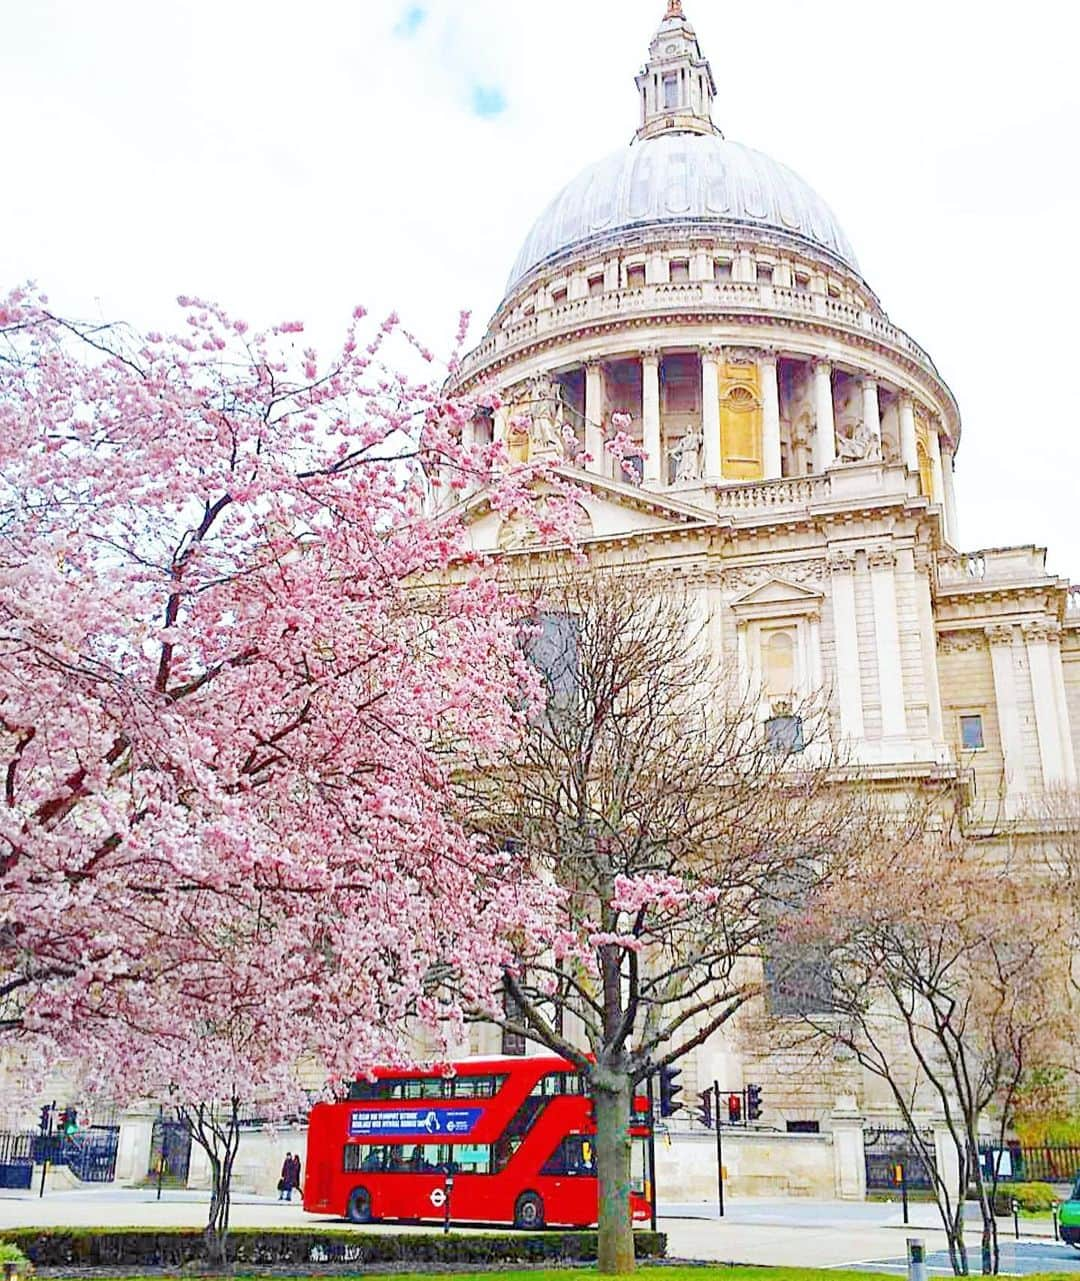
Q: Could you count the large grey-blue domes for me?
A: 1